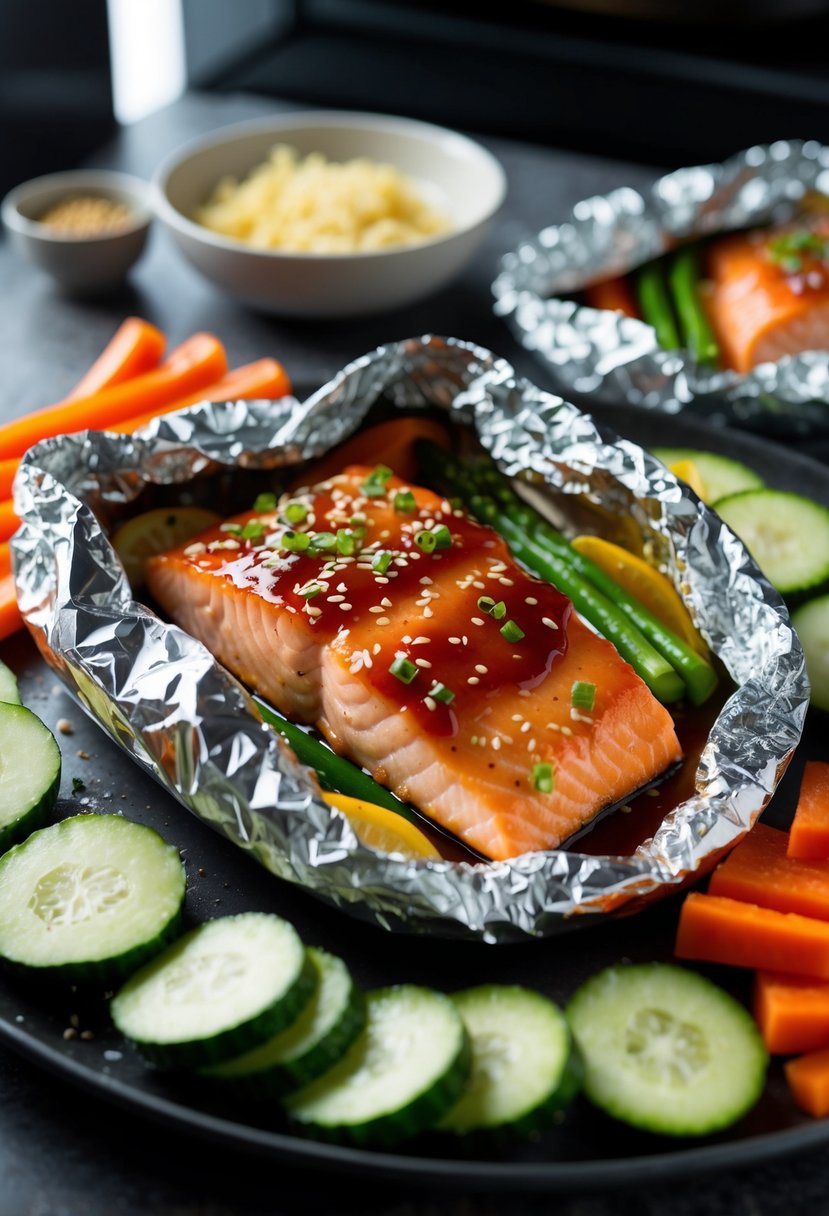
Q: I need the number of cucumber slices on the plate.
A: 11